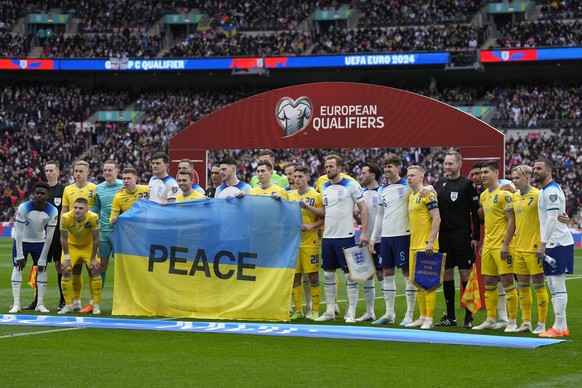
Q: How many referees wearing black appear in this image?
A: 2